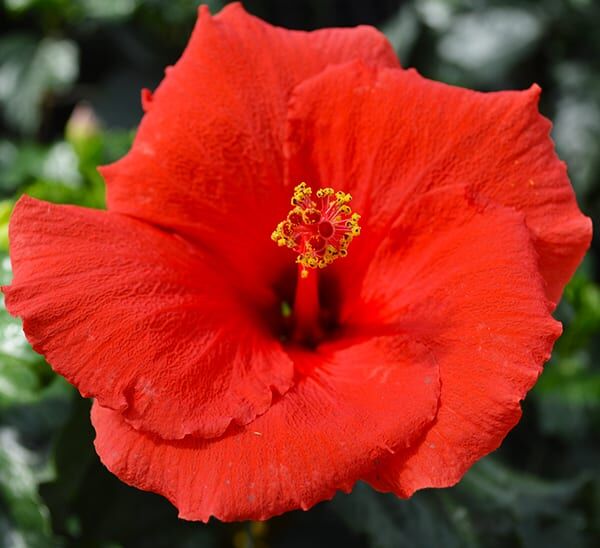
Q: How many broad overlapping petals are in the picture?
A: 5